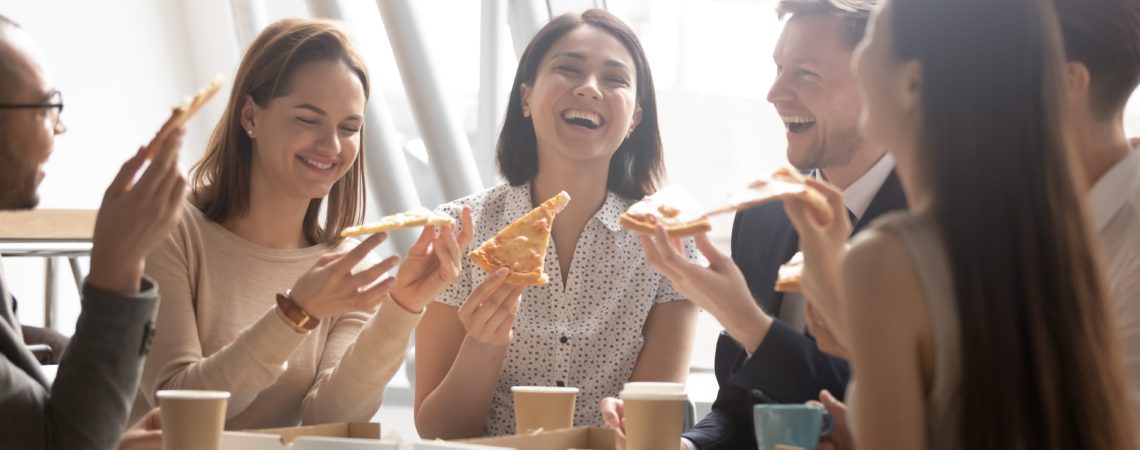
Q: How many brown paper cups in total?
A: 3